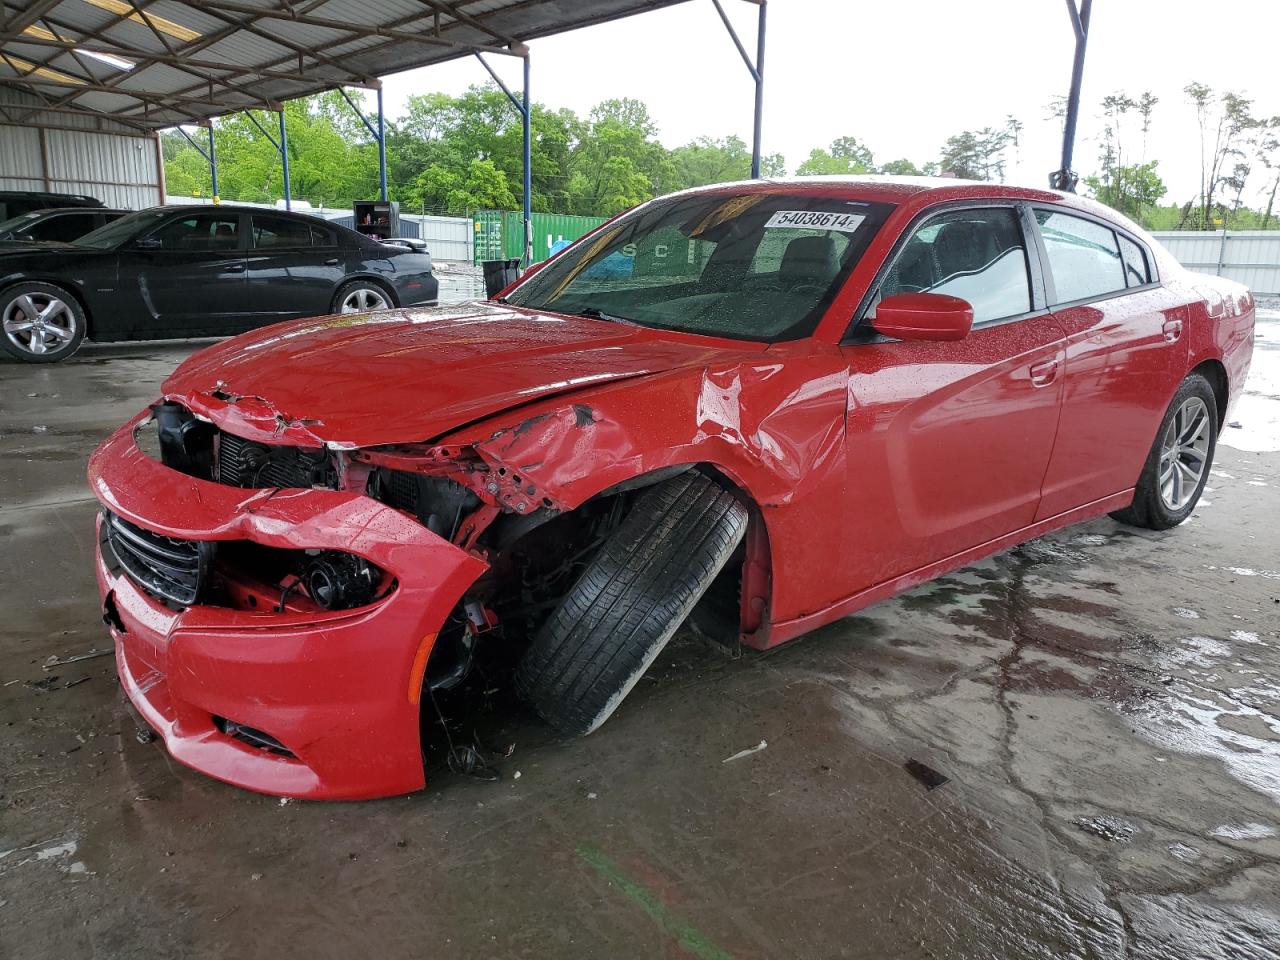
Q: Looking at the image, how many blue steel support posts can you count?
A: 6